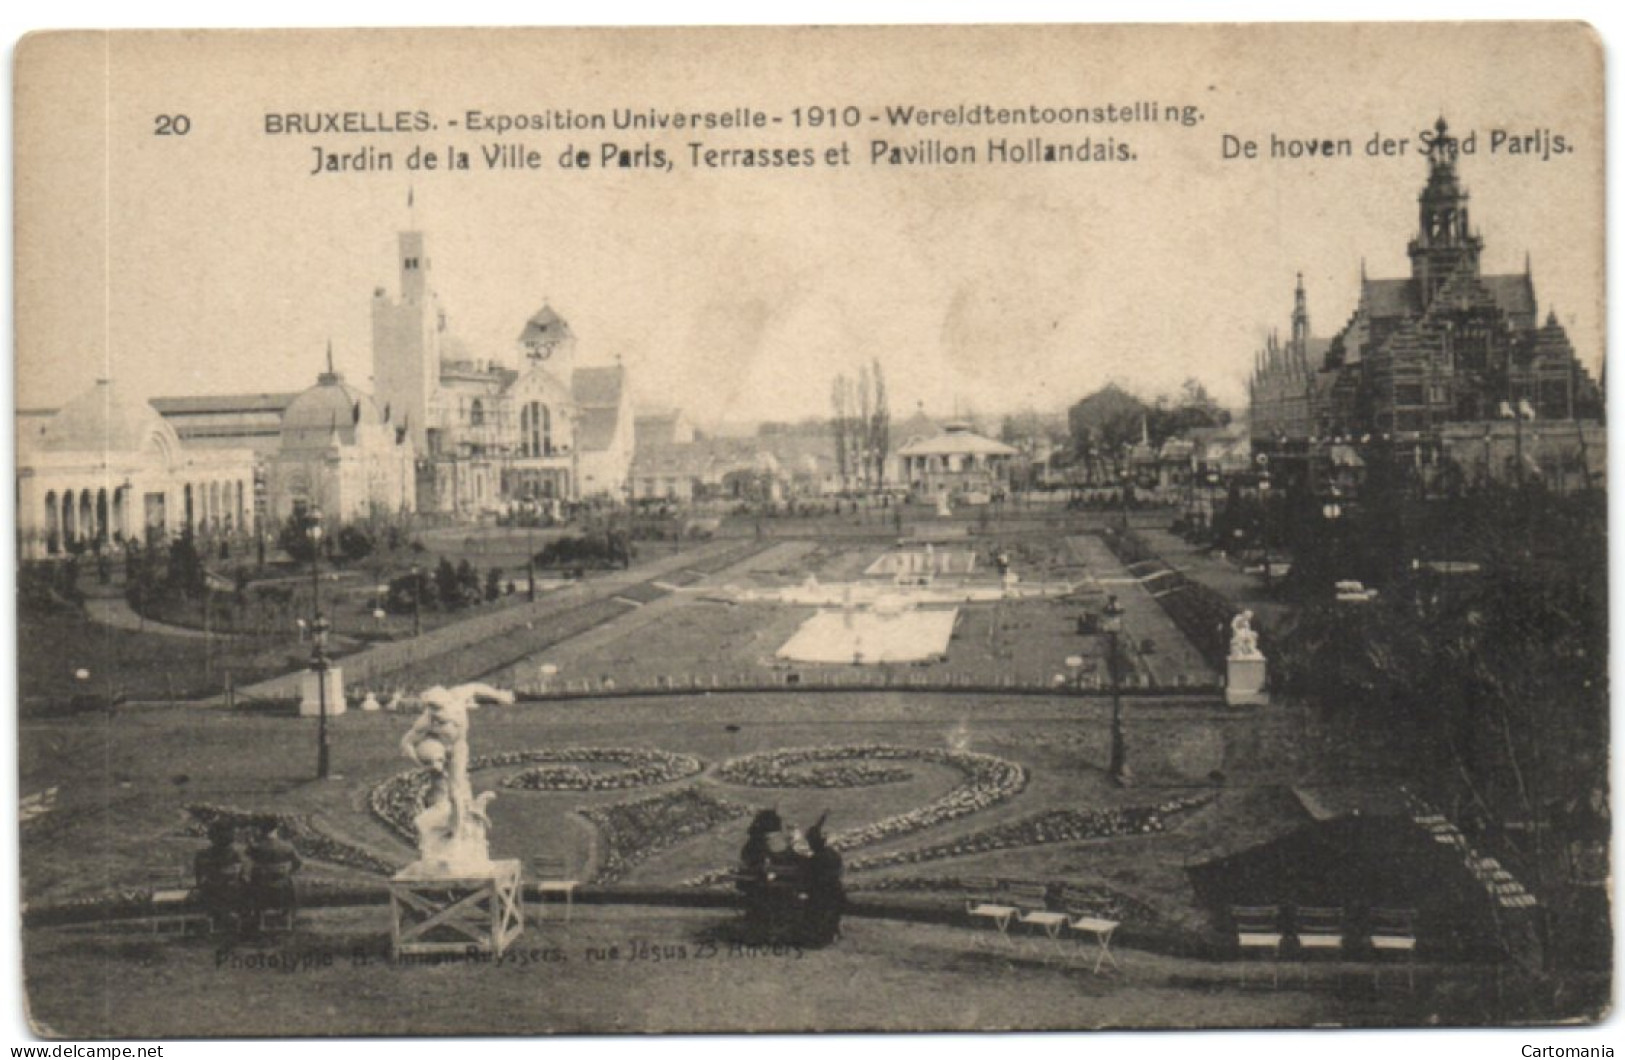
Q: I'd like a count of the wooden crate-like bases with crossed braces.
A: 1